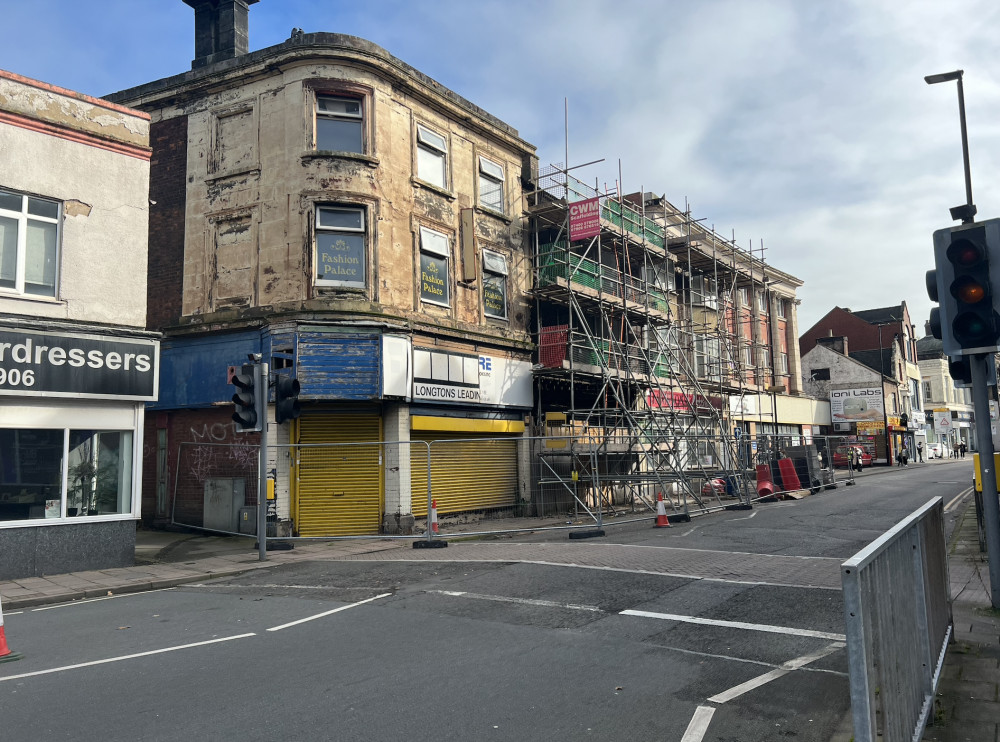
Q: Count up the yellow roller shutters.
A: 2